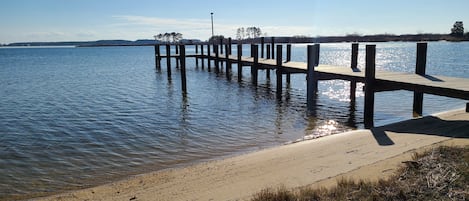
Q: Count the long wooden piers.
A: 1